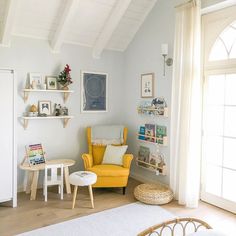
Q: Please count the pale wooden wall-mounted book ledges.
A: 3